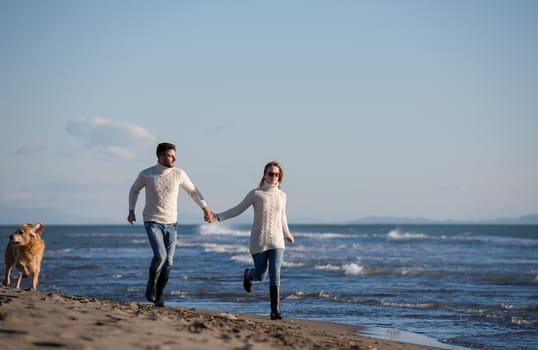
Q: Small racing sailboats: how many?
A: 0